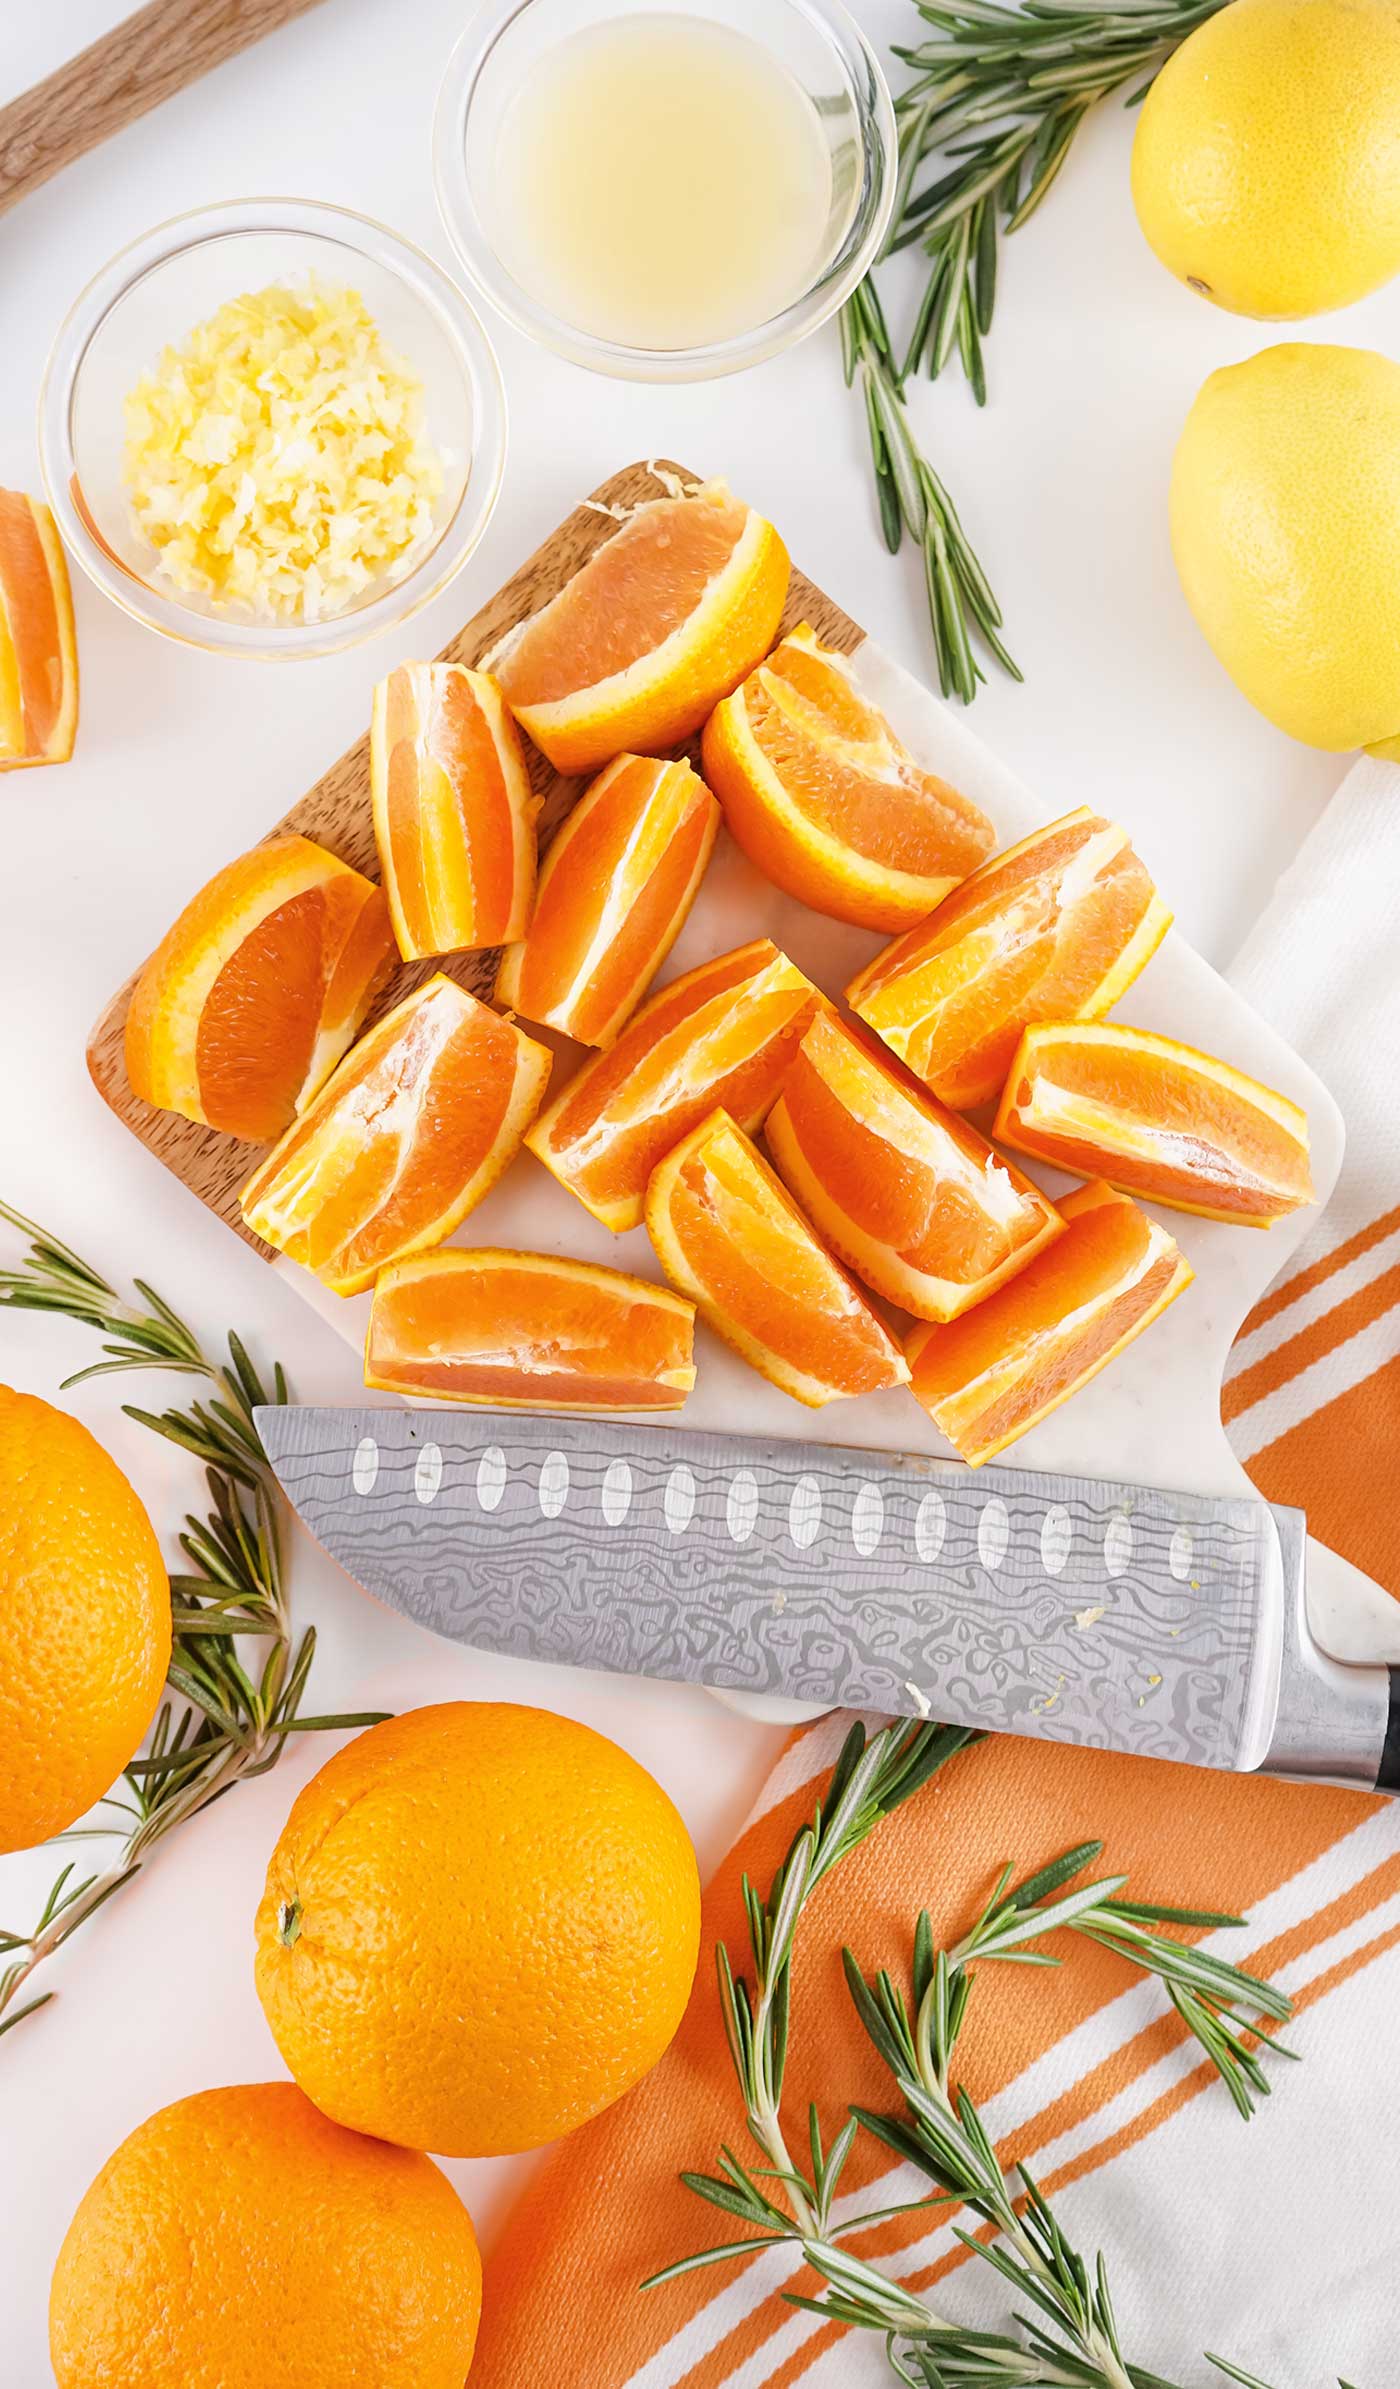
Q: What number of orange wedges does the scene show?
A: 14